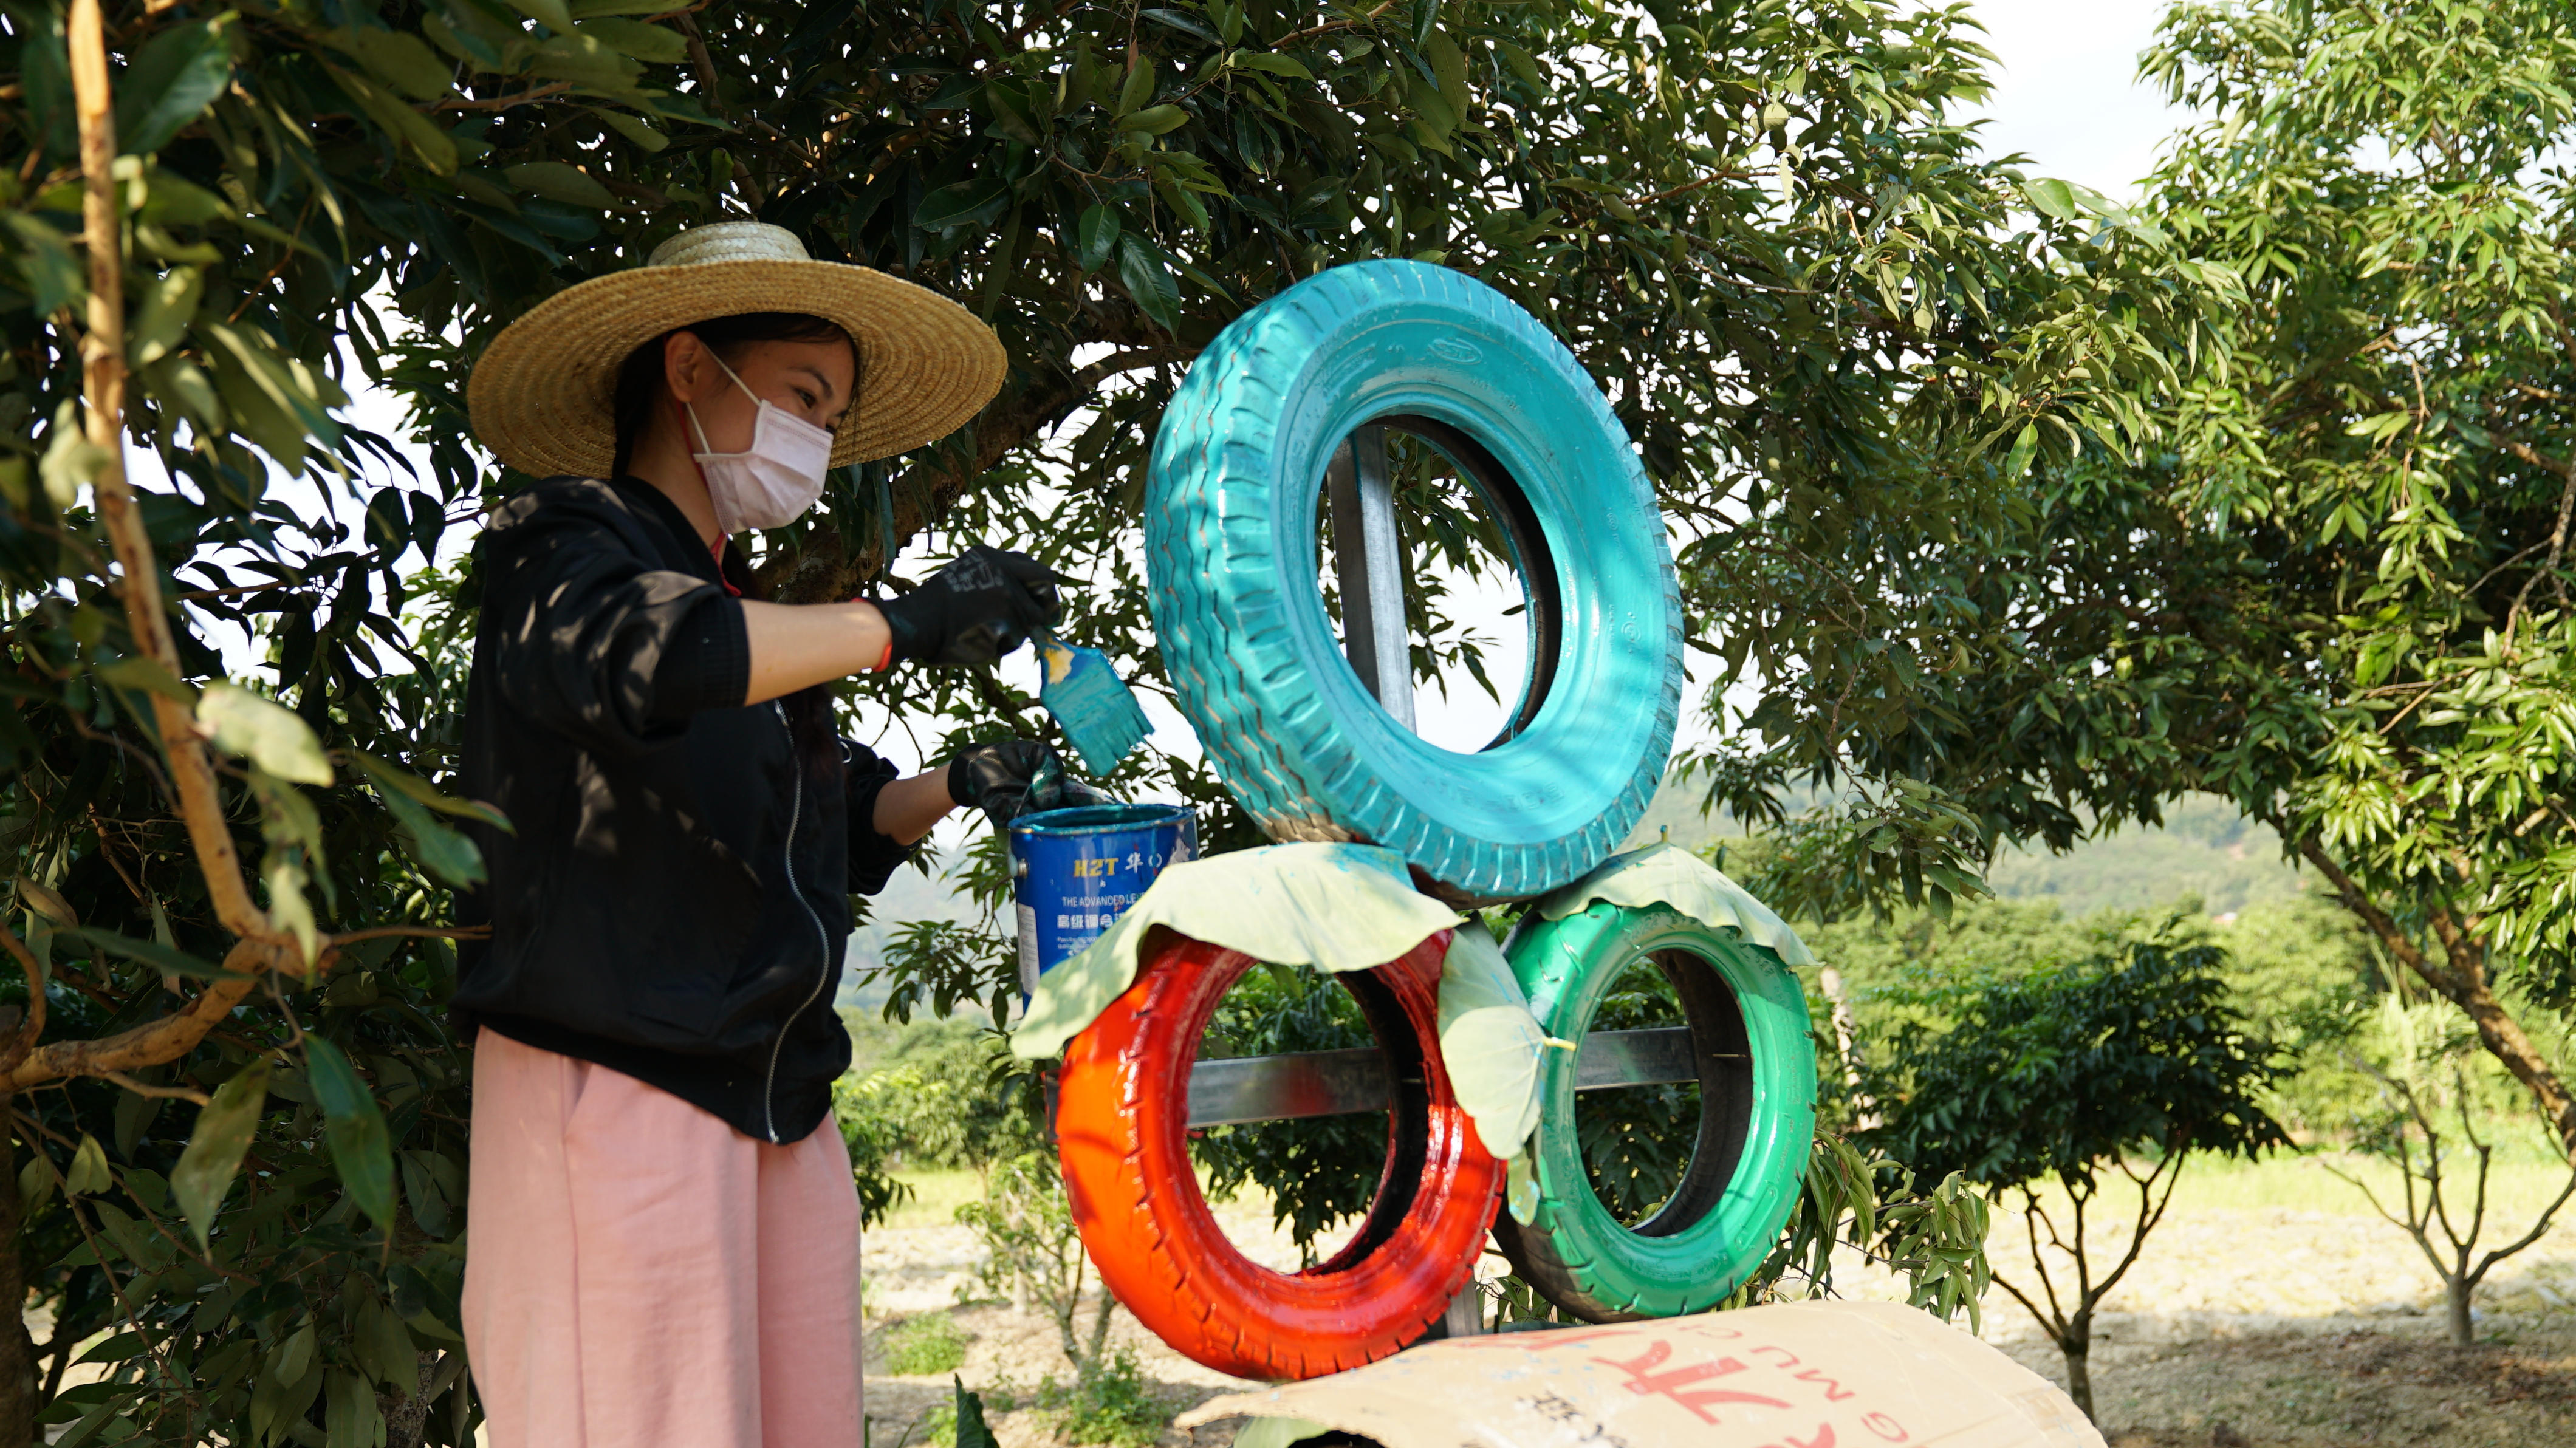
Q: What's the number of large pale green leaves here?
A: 3